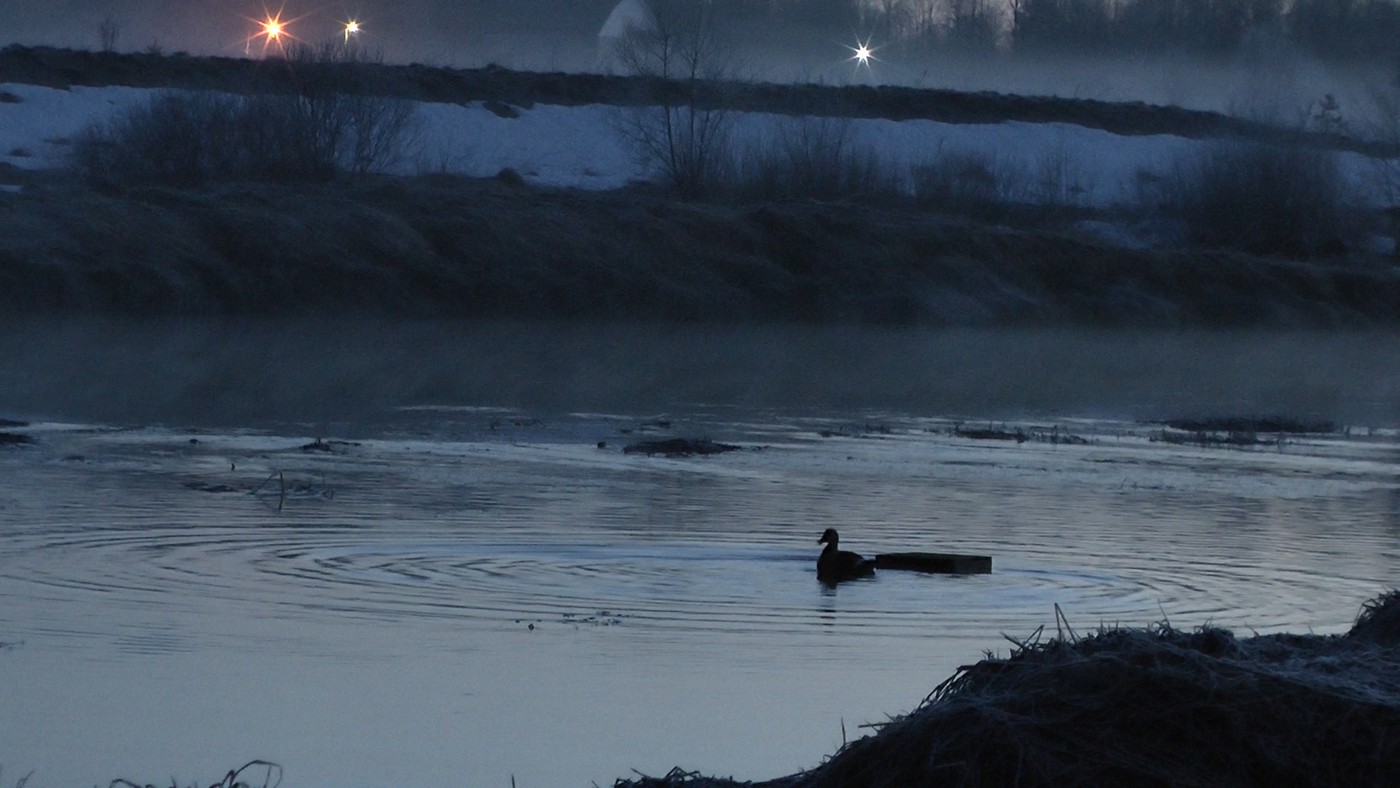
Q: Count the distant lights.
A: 3